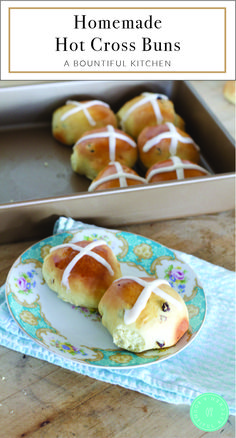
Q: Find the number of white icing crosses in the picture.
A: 8